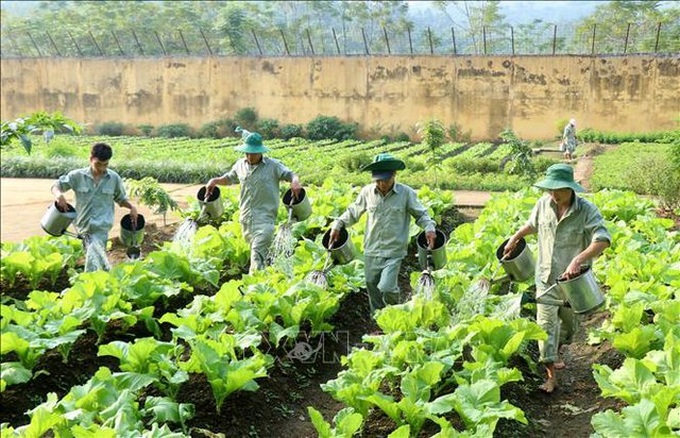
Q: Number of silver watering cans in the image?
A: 8